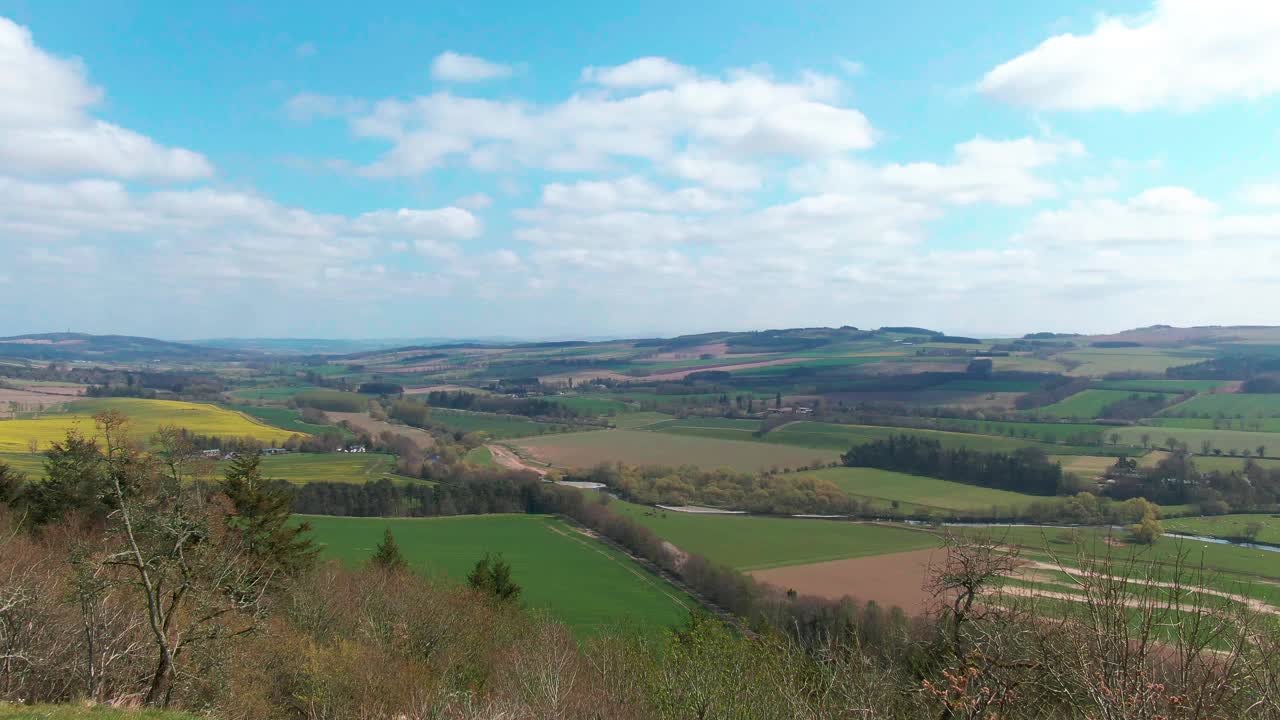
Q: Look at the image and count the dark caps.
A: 0